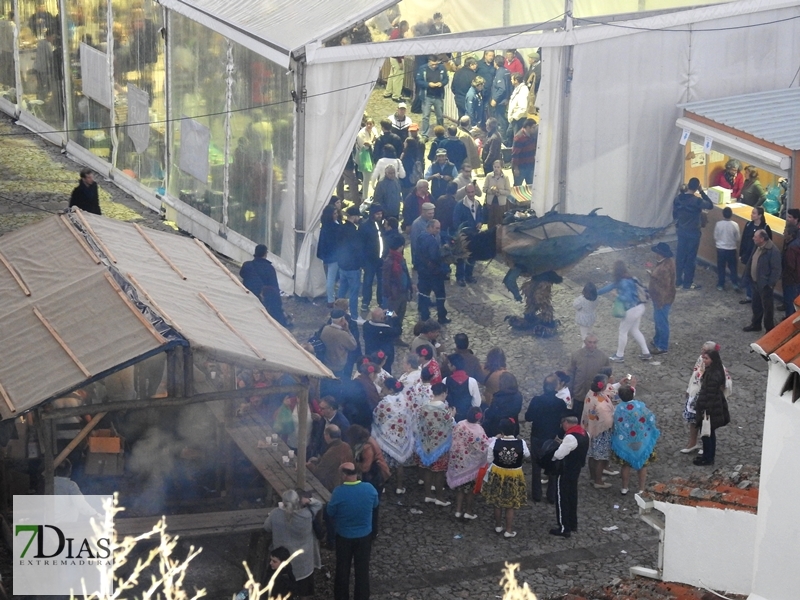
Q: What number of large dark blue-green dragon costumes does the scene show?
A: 1